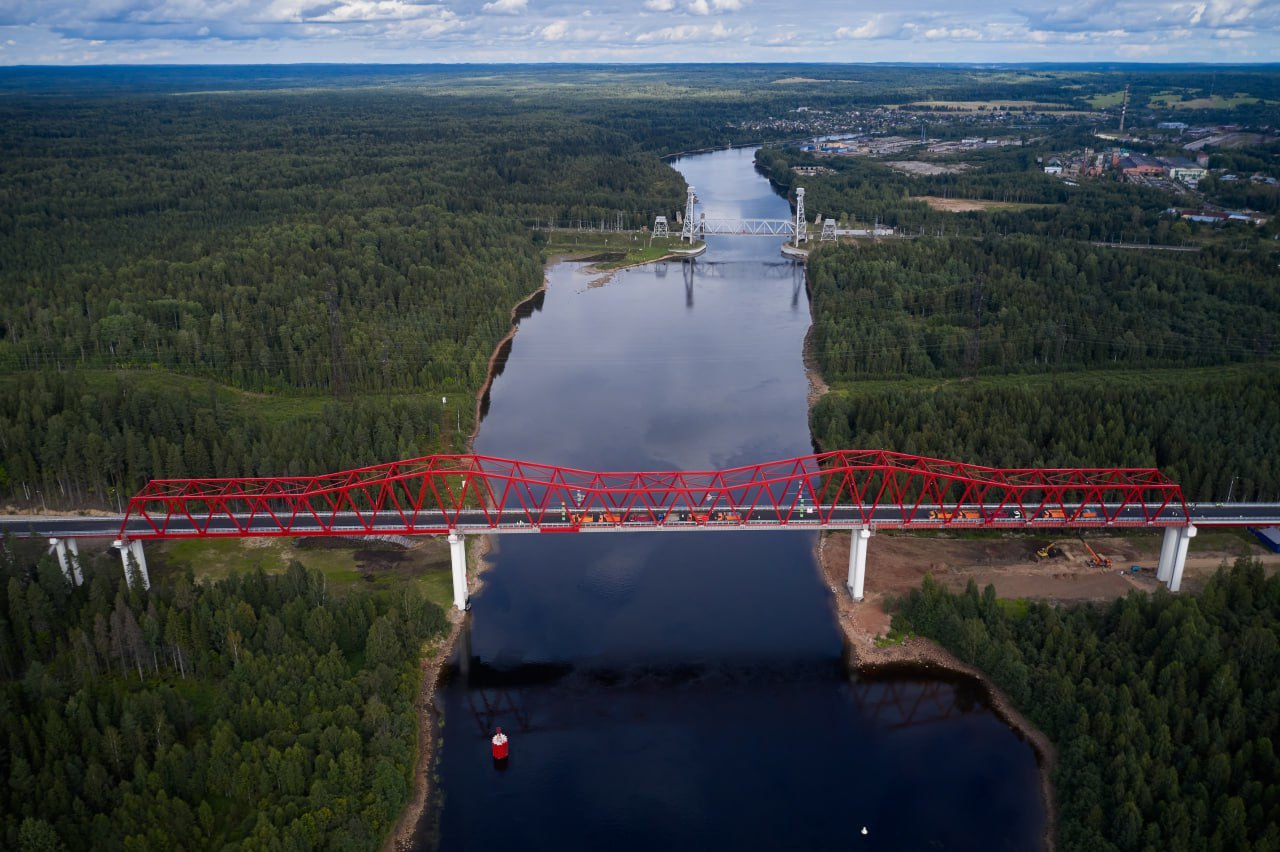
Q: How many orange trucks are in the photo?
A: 8